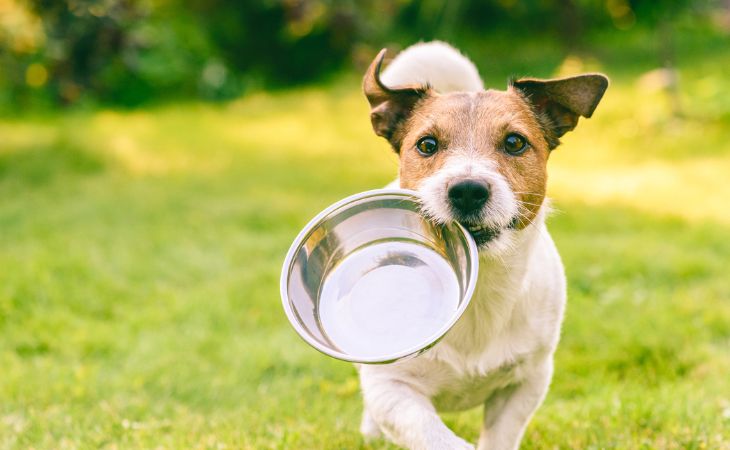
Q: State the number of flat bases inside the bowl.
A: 1